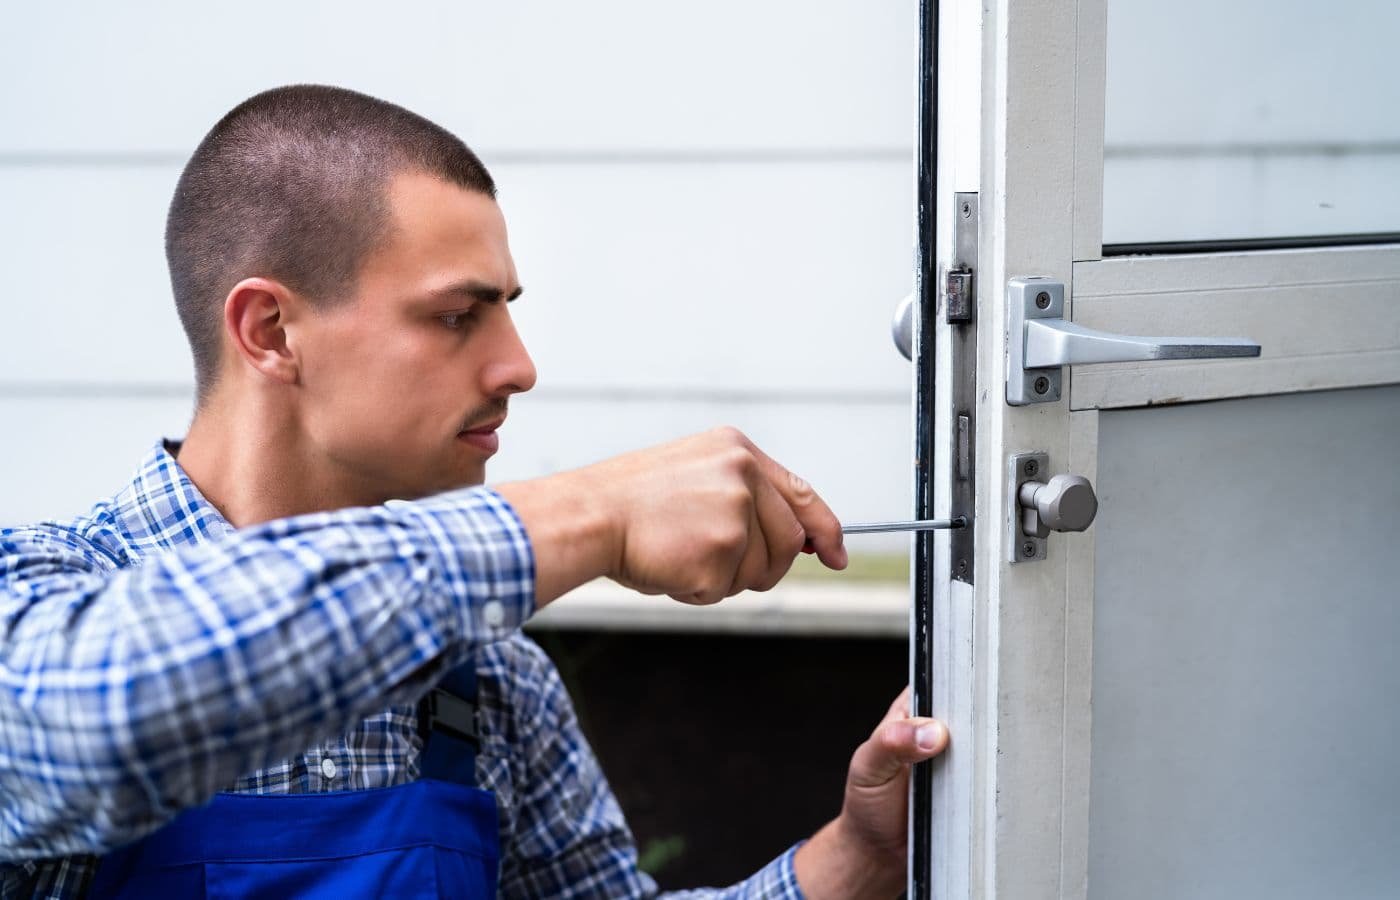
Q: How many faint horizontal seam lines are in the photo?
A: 2